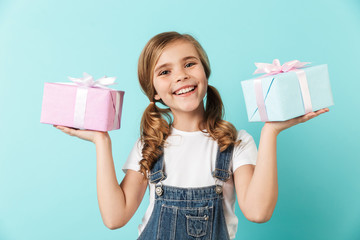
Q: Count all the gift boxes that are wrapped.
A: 2